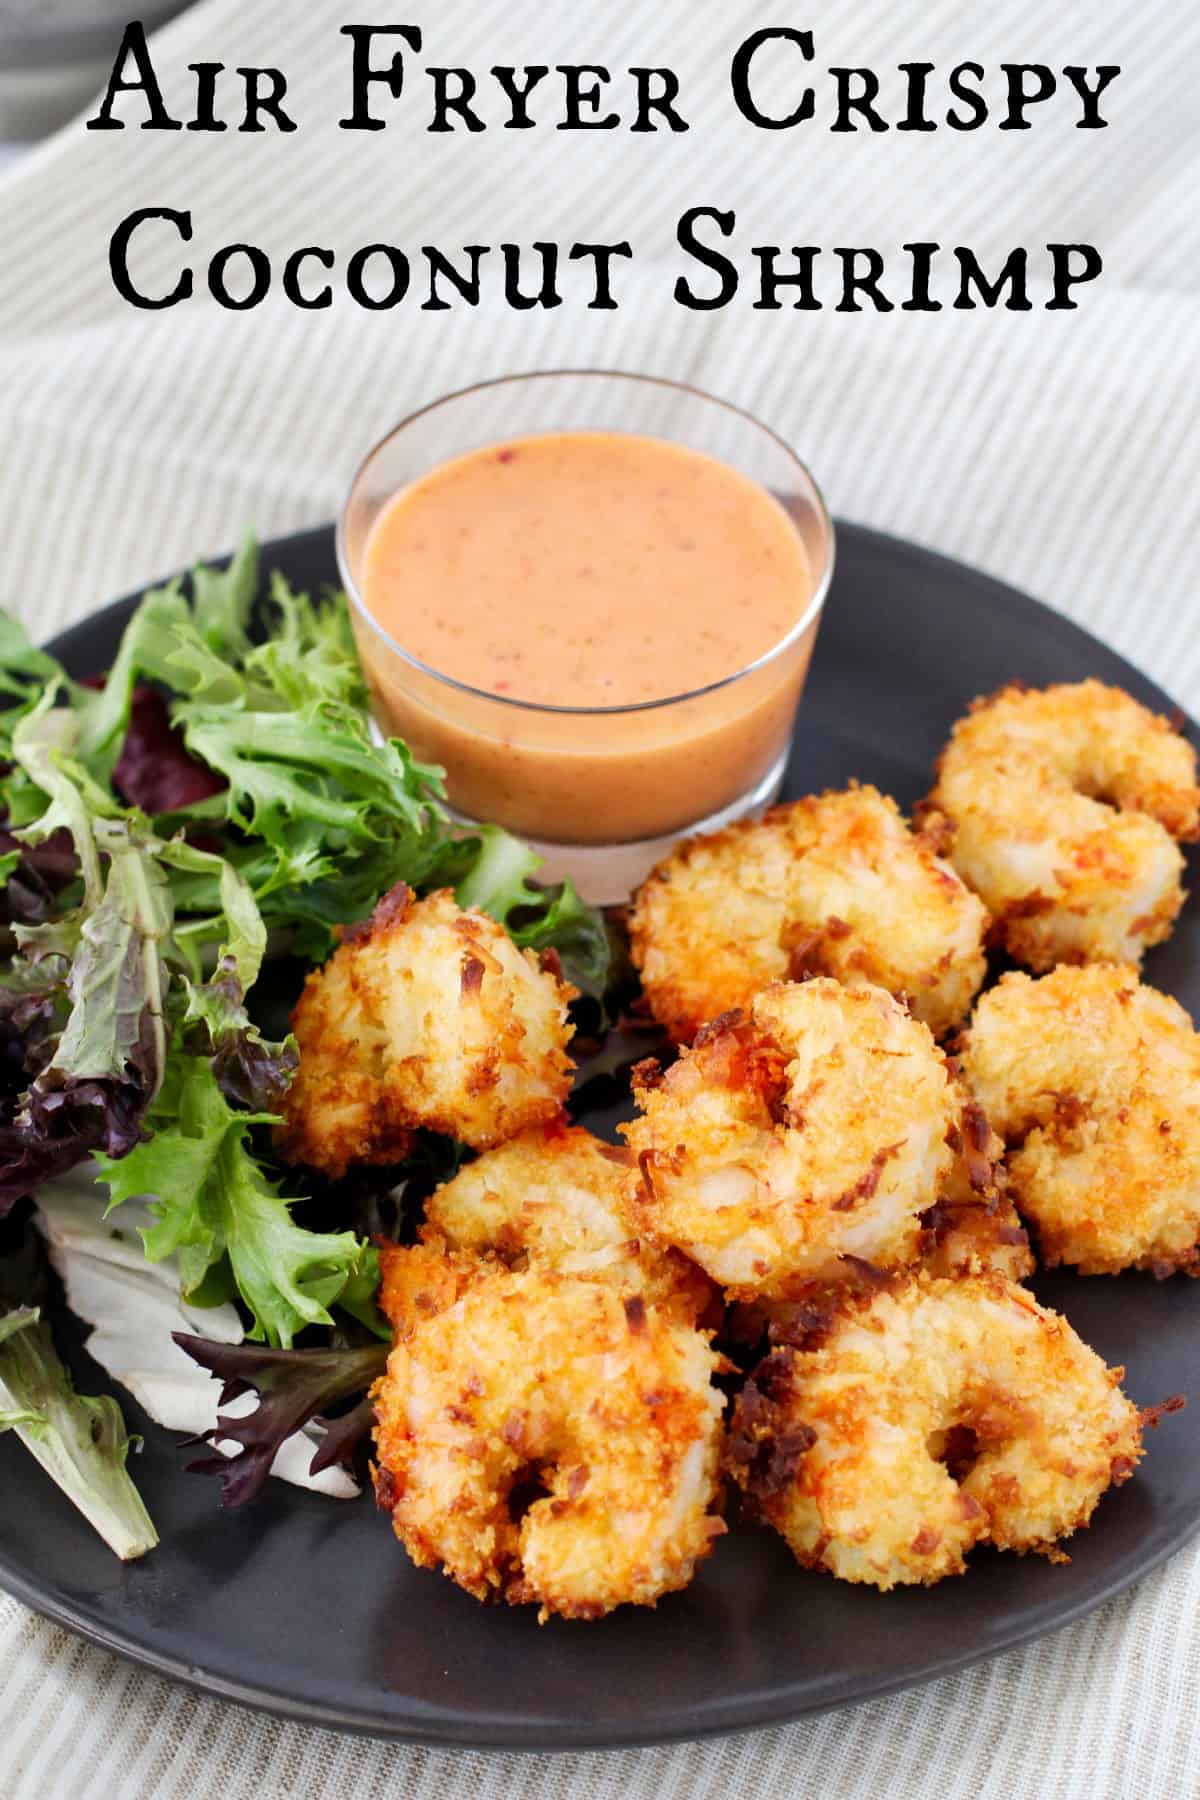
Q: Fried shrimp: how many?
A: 9